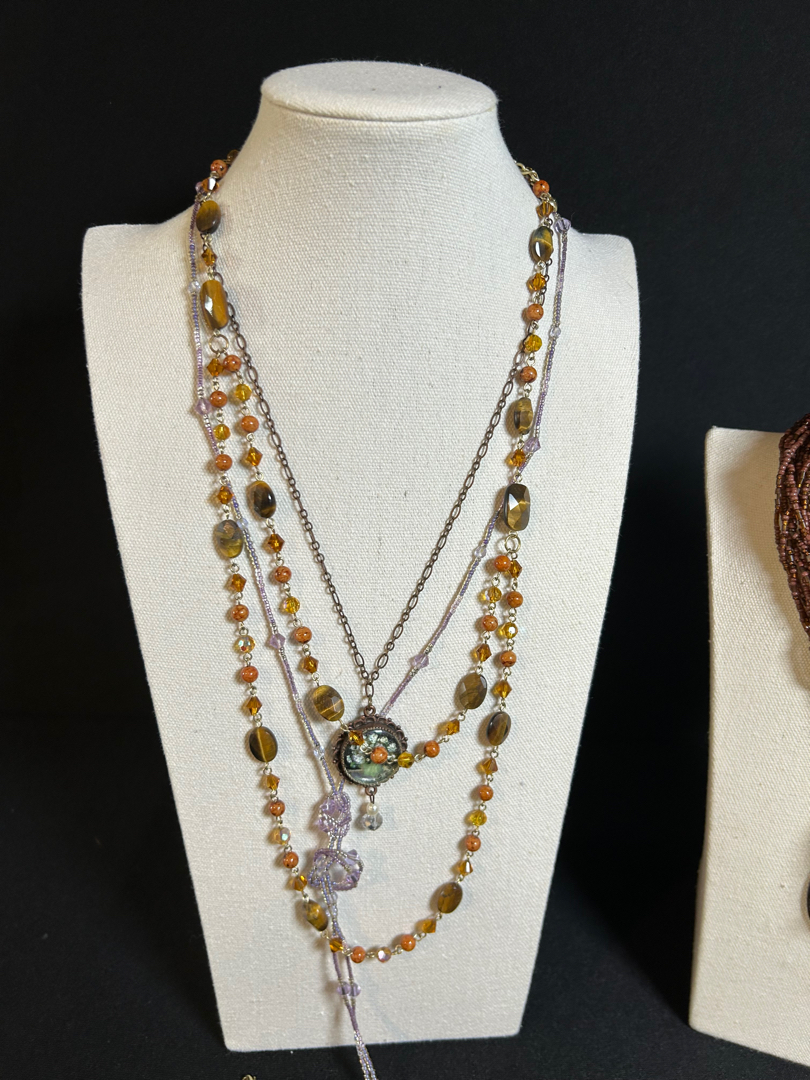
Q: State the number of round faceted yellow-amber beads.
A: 11